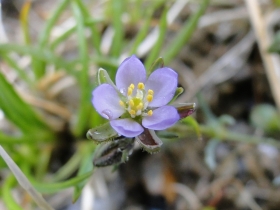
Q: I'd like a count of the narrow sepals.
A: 5